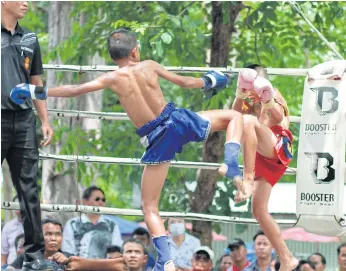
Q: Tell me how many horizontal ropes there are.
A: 4